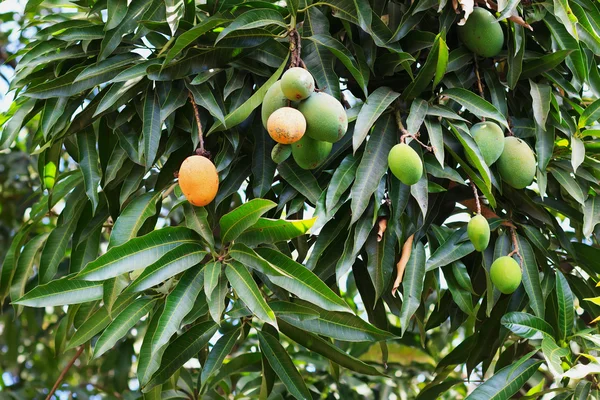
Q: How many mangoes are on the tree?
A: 13